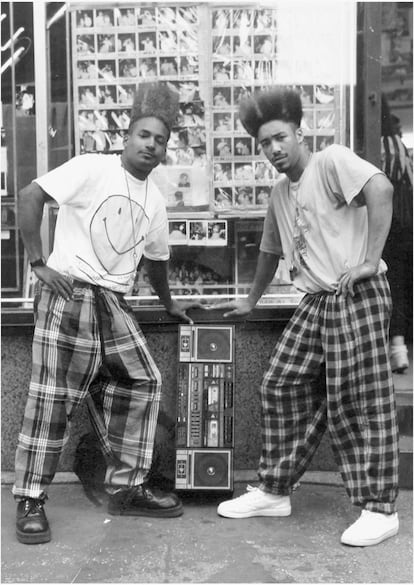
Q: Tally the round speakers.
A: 2